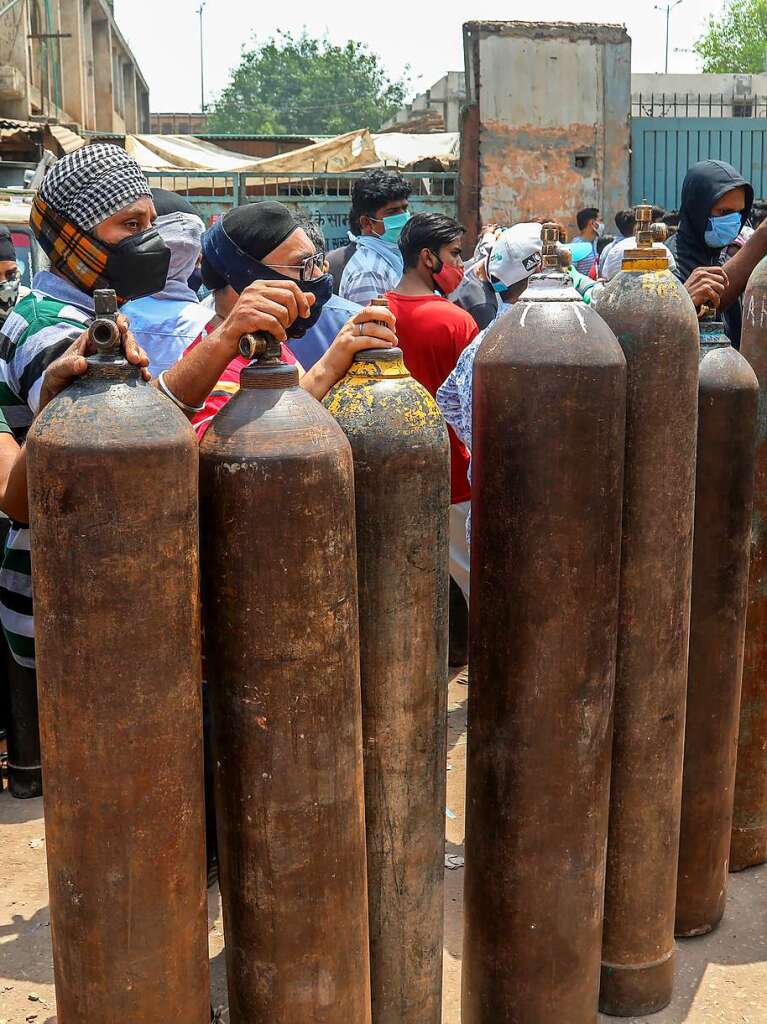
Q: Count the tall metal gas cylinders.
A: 7